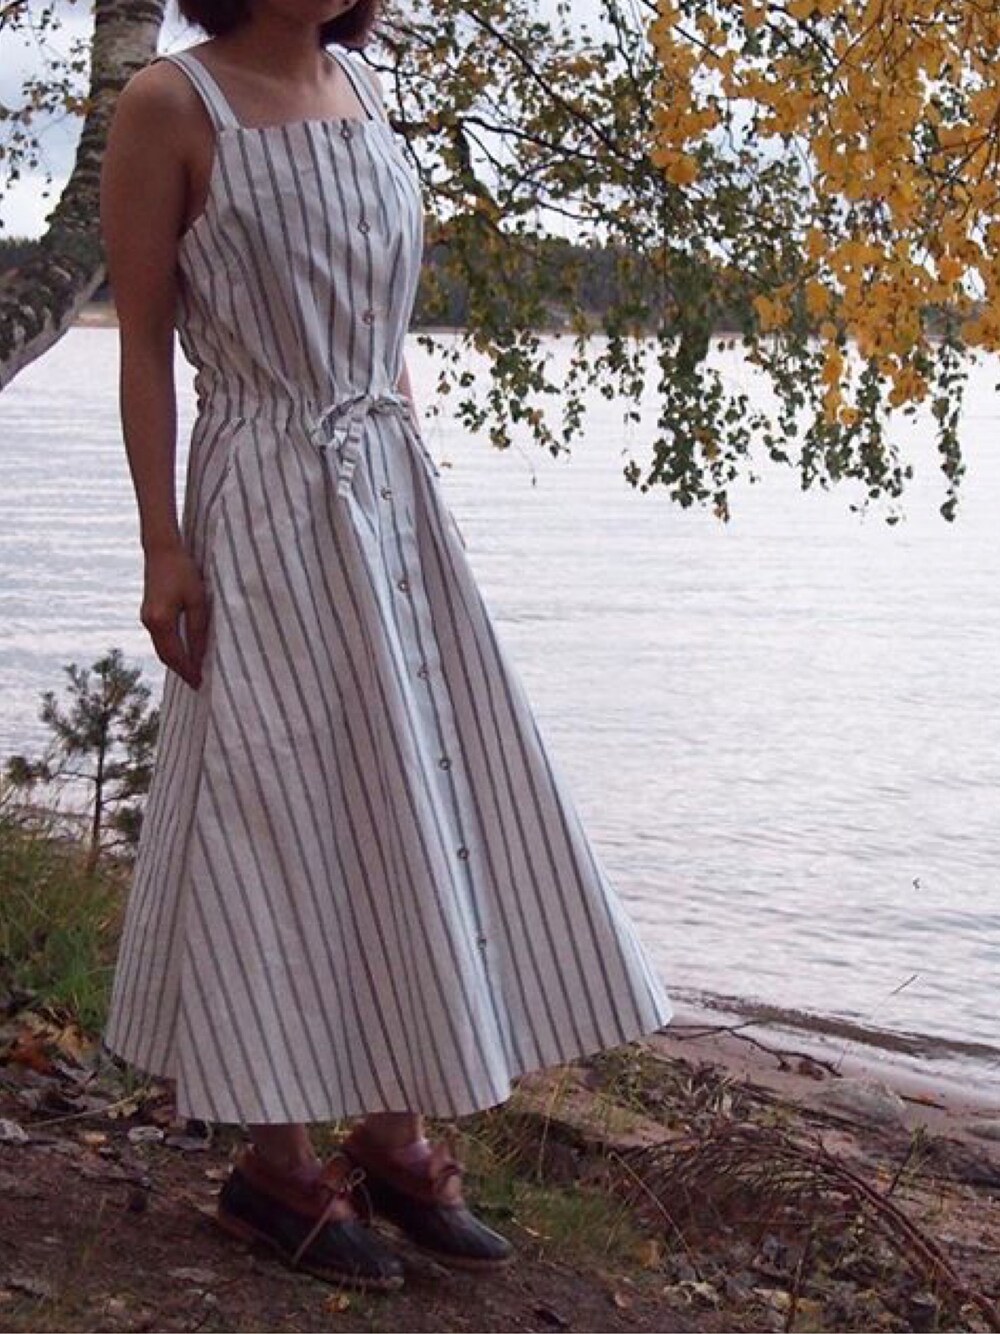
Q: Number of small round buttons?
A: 9